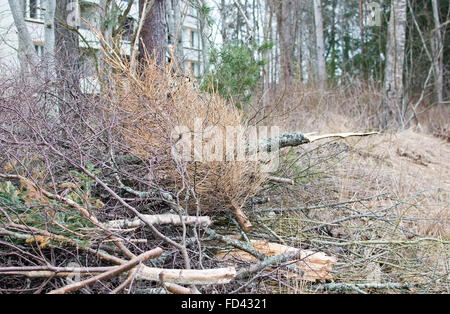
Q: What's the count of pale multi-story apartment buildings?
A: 1